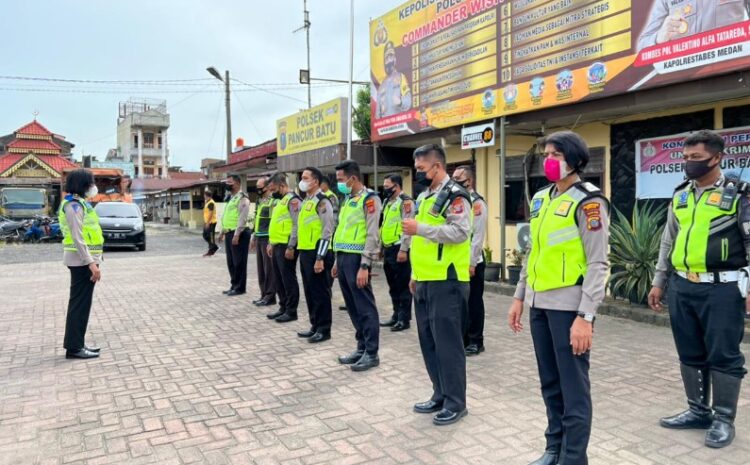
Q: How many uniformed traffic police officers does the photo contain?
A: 12